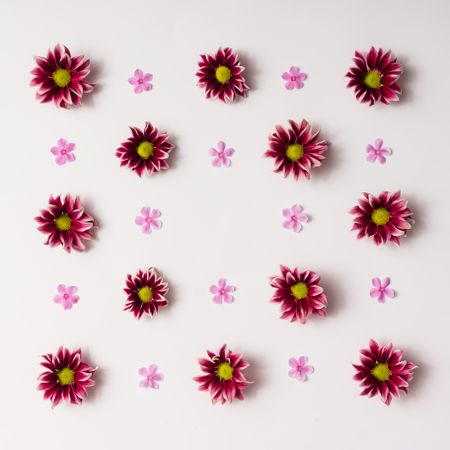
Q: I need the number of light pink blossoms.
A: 12